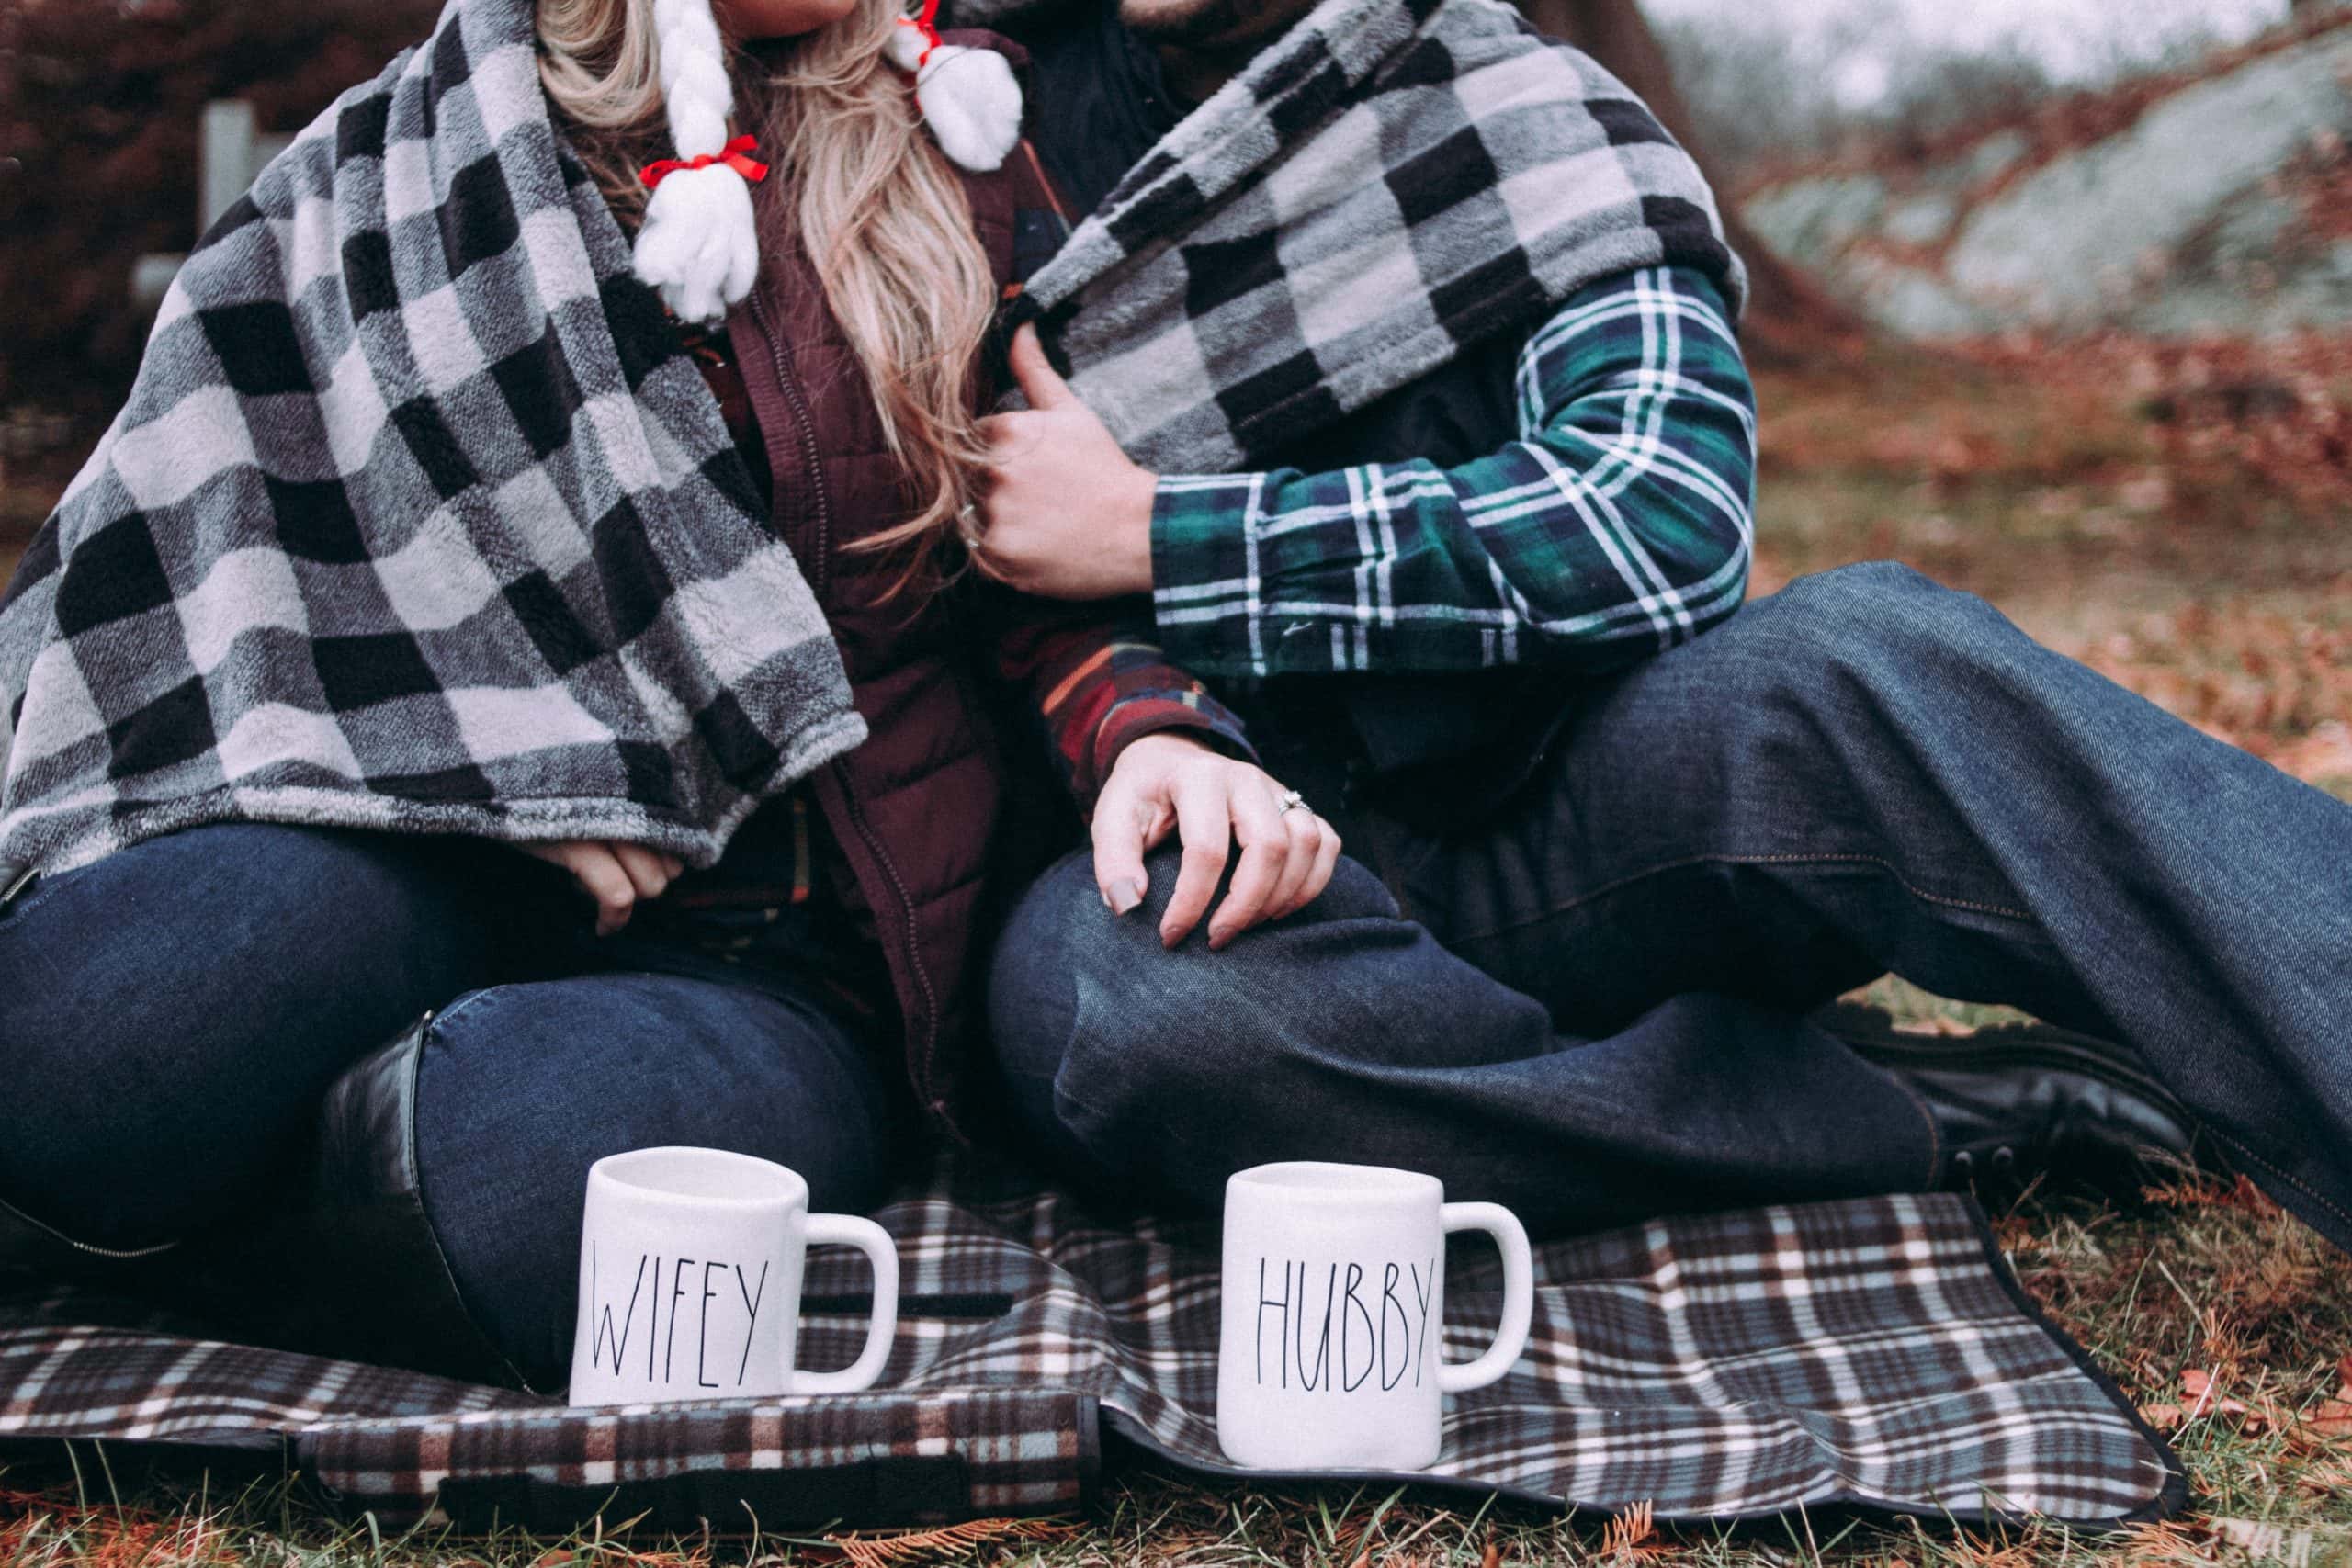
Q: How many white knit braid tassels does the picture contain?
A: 2